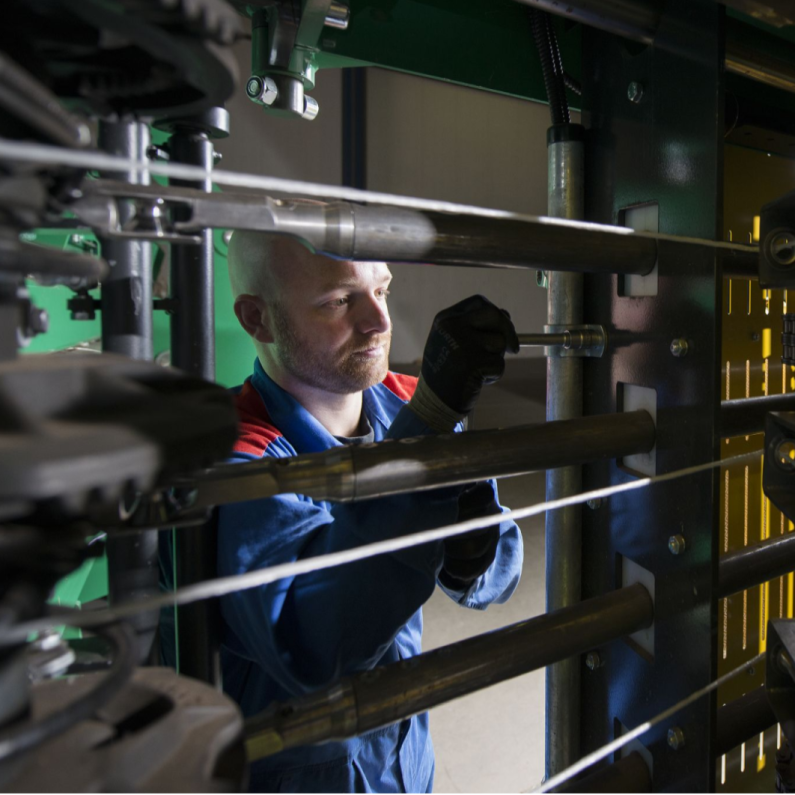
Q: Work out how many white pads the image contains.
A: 4